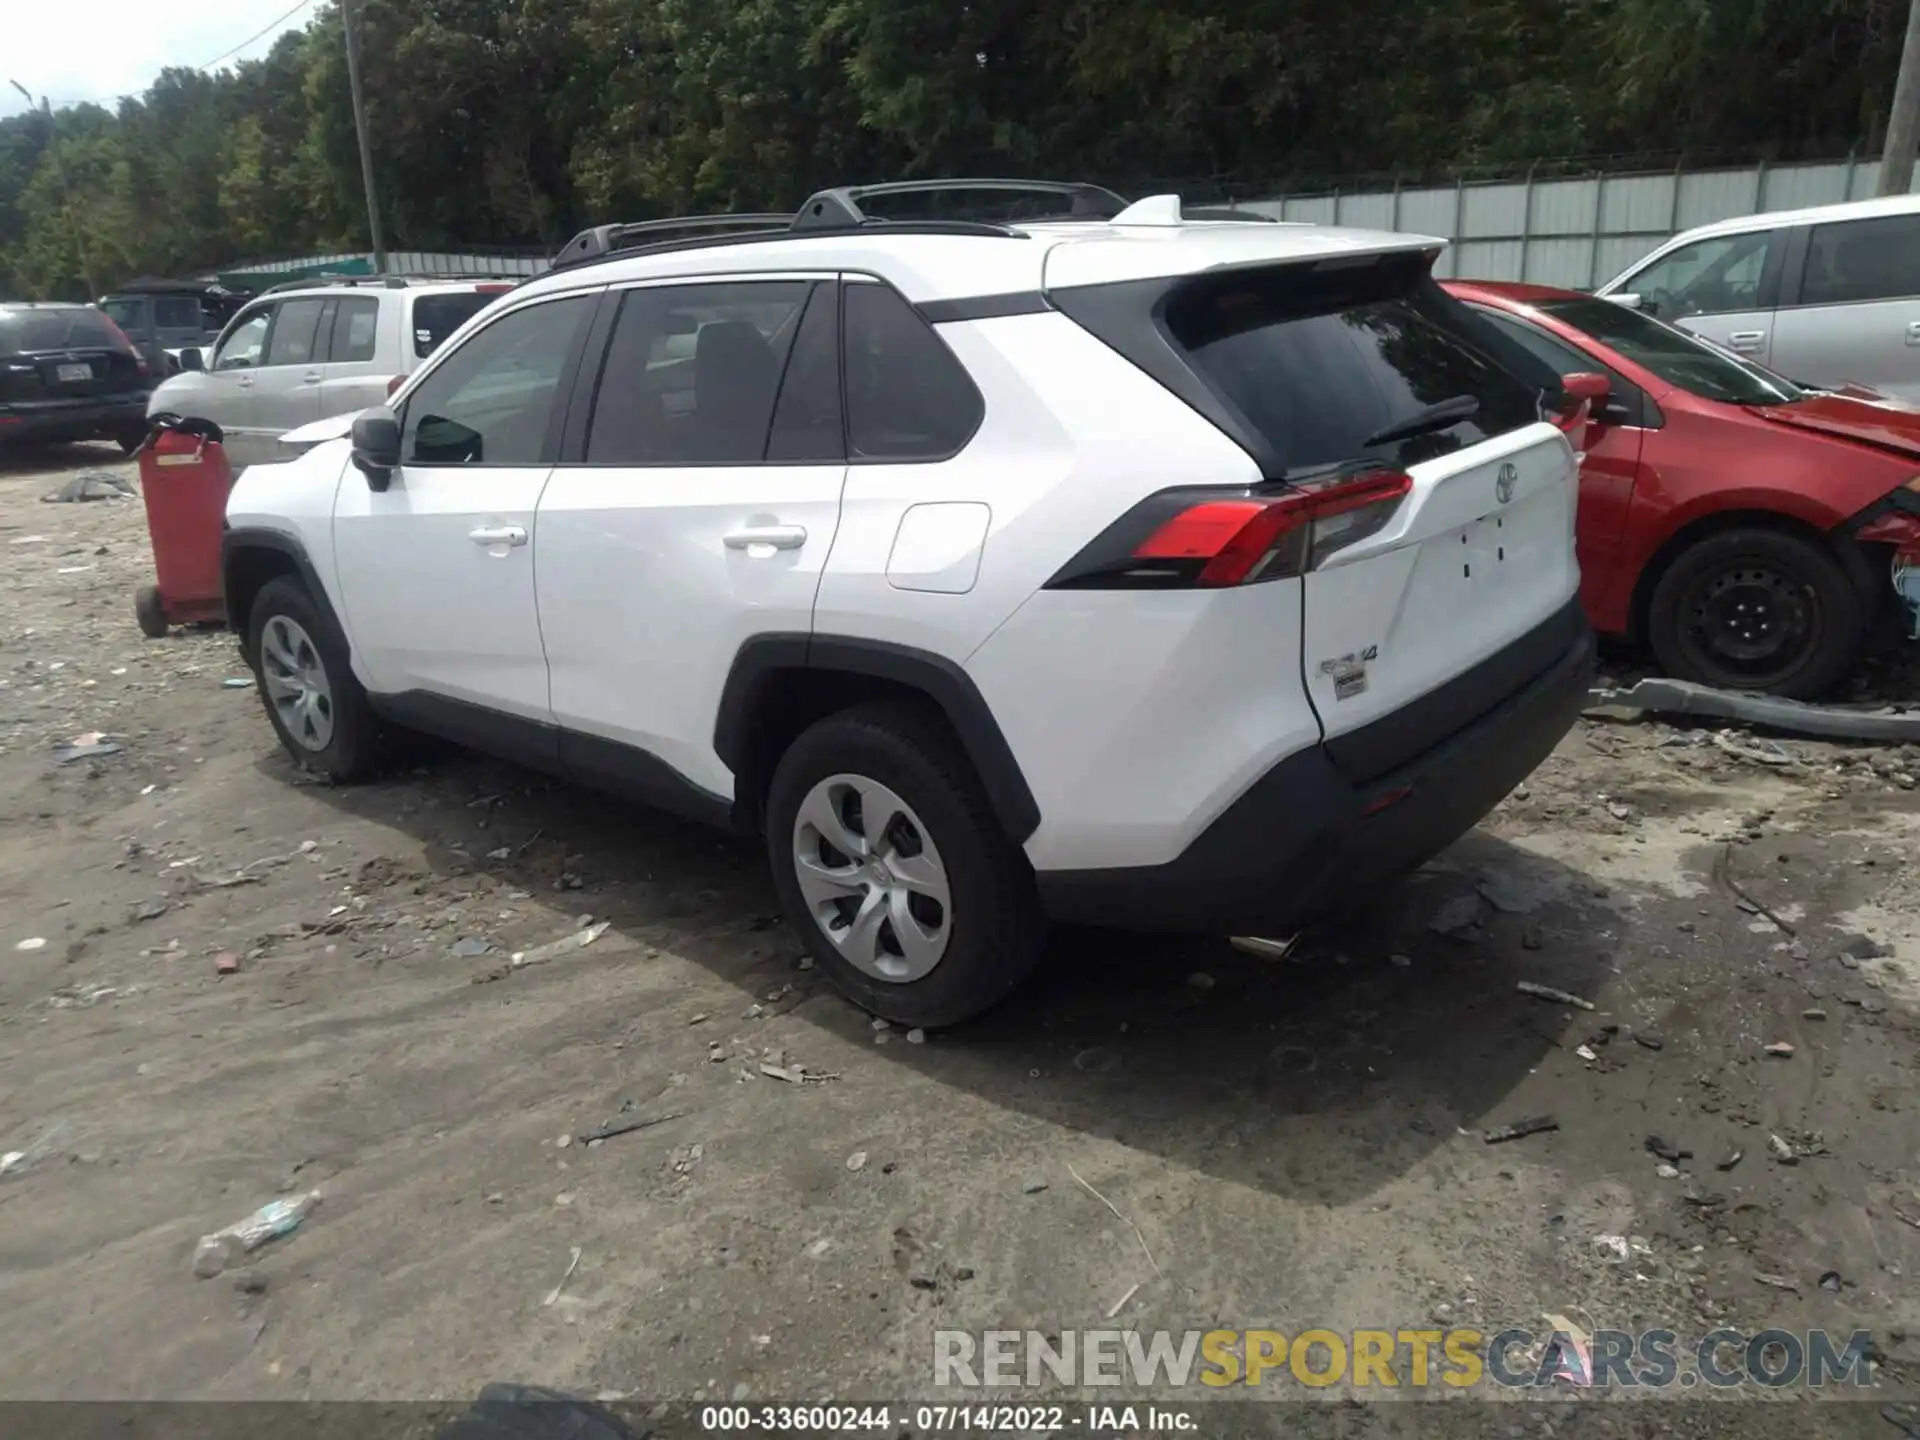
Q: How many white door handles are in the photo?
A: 2